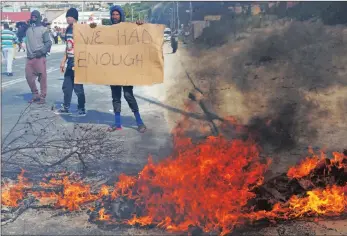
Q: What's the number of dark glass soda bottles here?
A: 0